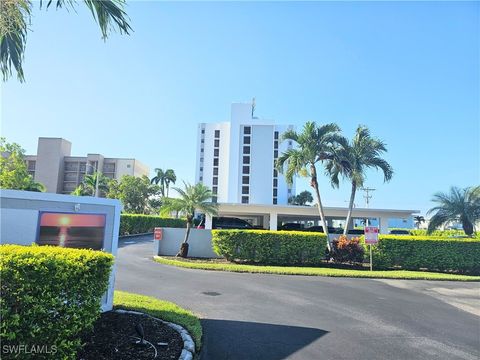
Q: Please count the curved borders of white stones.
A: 1